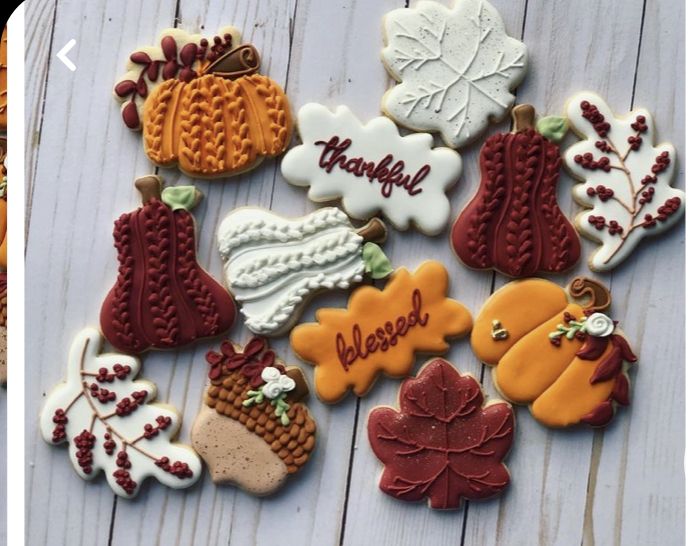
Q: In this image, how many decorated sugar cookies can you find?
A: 12